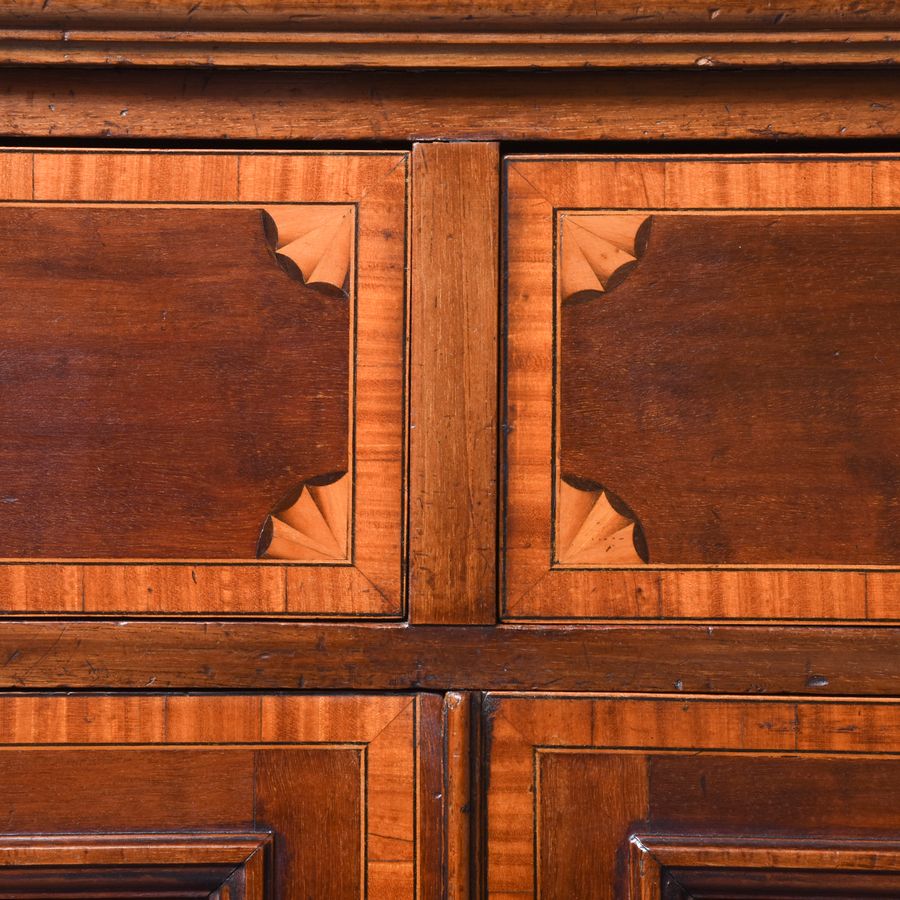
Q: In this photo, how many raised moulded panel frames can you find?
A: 2